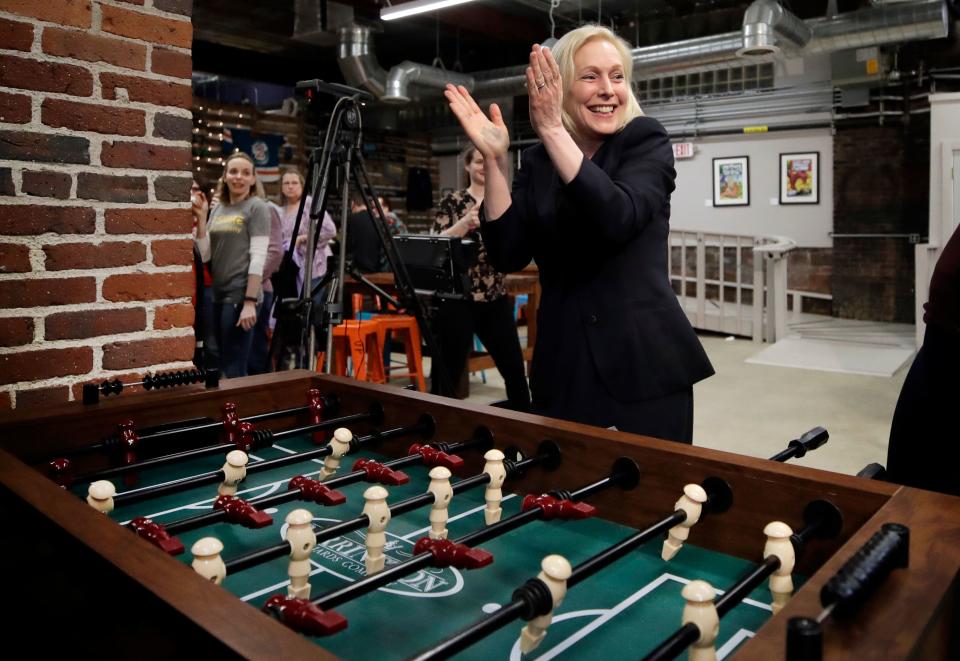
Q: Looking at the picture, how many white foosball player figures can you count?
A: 12